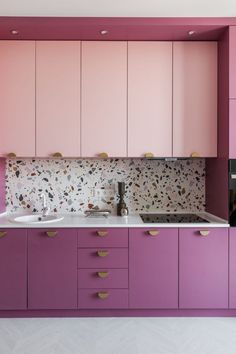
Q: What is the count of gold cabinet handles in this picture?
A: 13